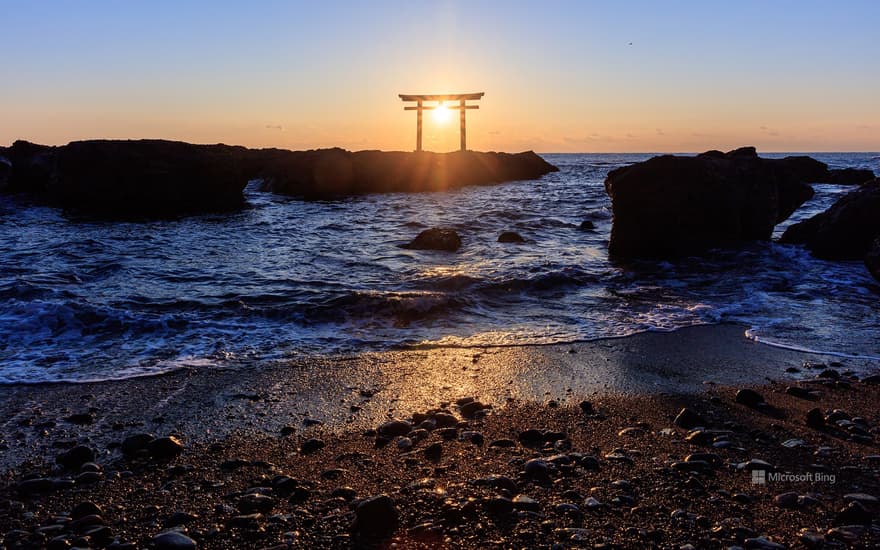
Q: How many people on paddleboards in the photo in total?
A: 0